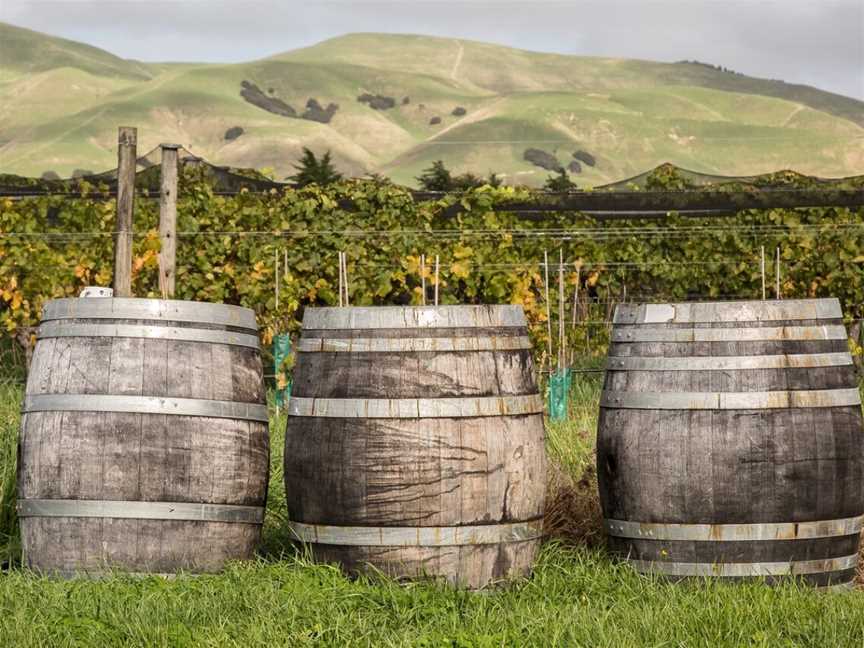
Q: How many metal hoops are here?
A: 14